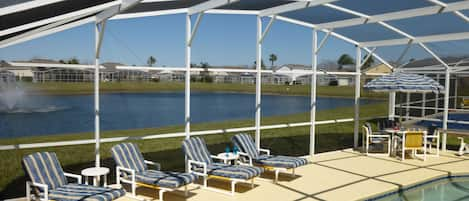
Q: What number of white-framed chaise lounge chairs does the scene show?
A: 4